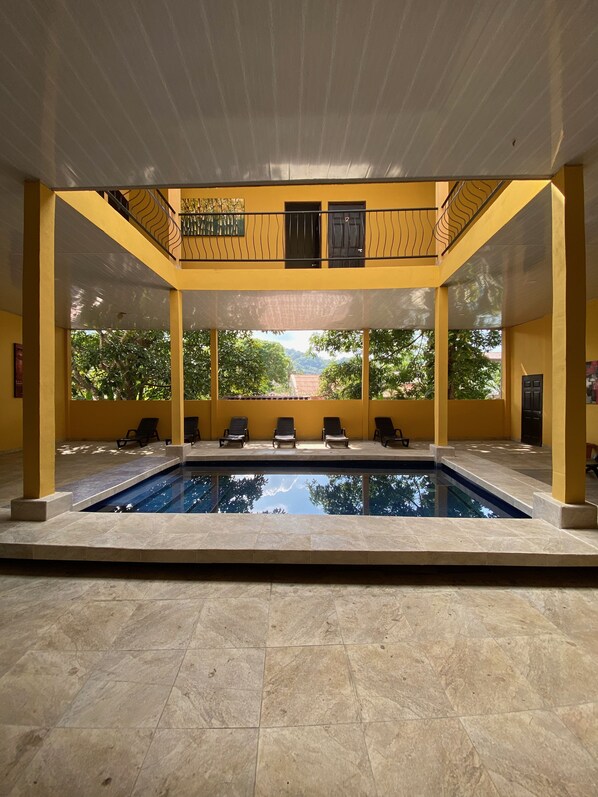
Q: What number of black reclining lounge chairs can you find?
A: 6